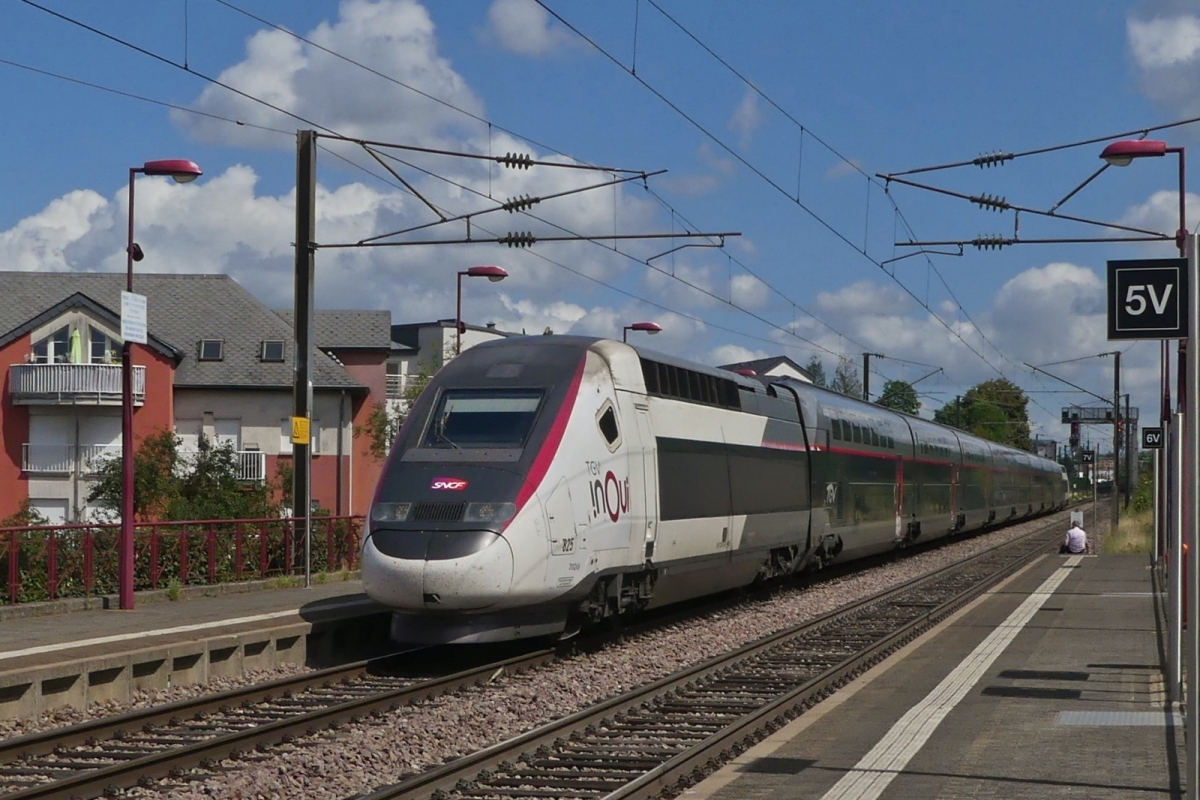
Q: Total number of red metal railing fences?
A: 1